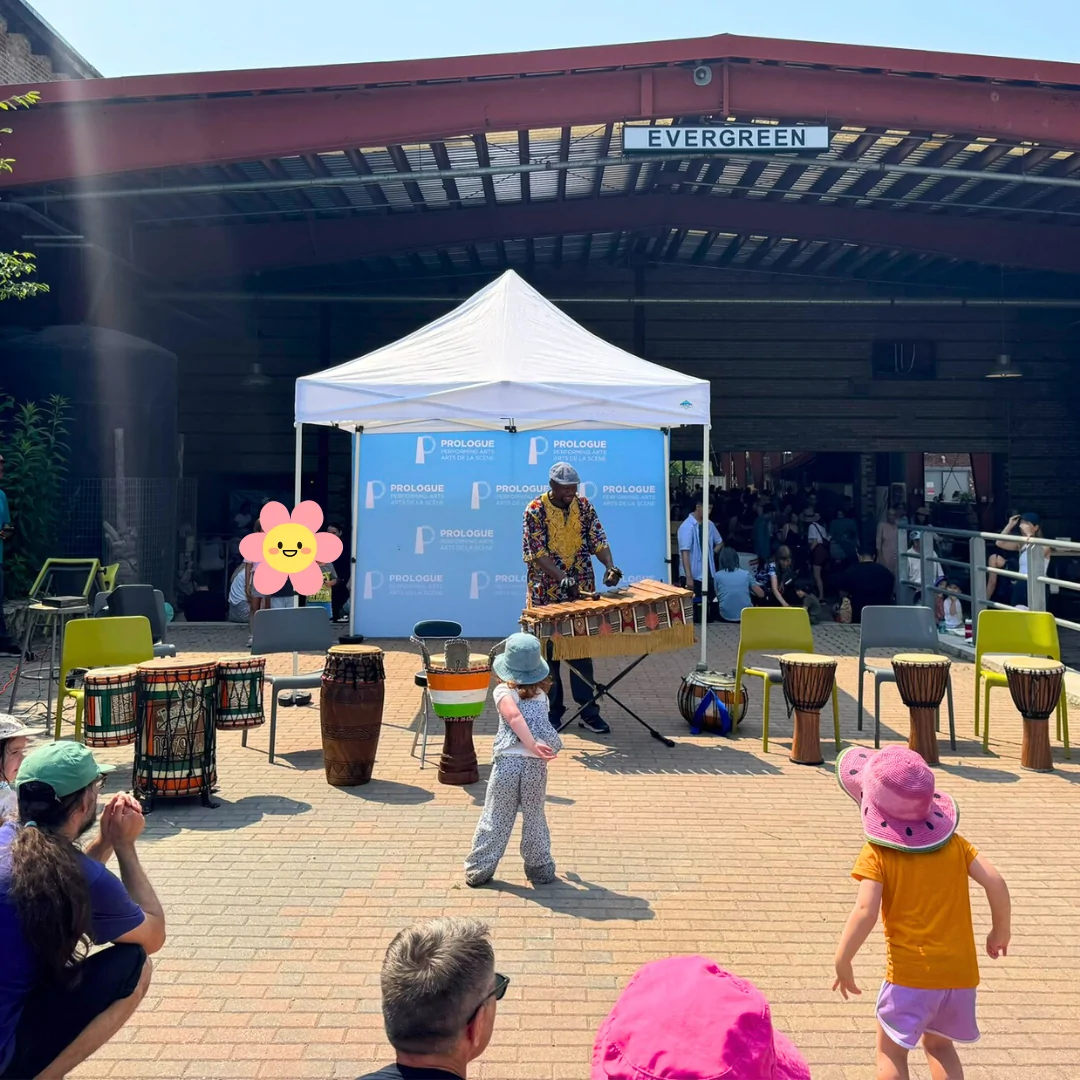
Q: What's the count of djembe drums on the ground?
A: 4